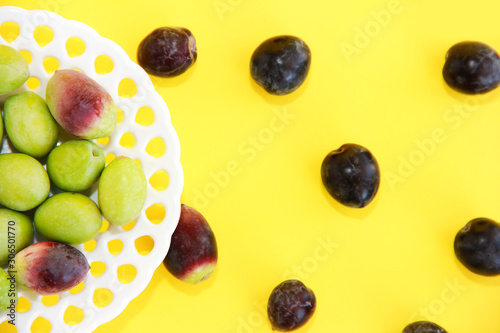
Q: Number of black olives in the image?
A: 7